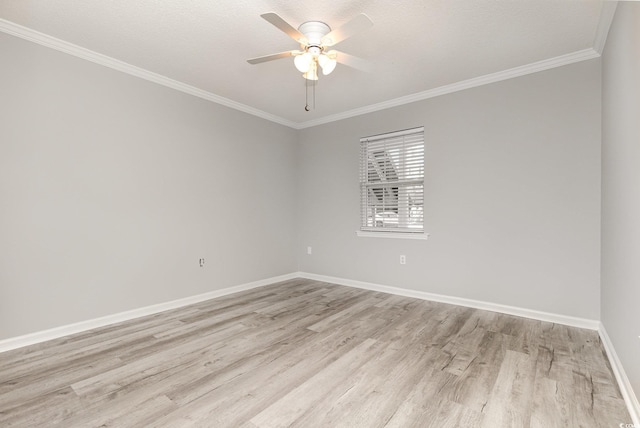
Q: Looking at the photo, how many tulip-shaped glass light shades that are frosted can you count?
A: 3